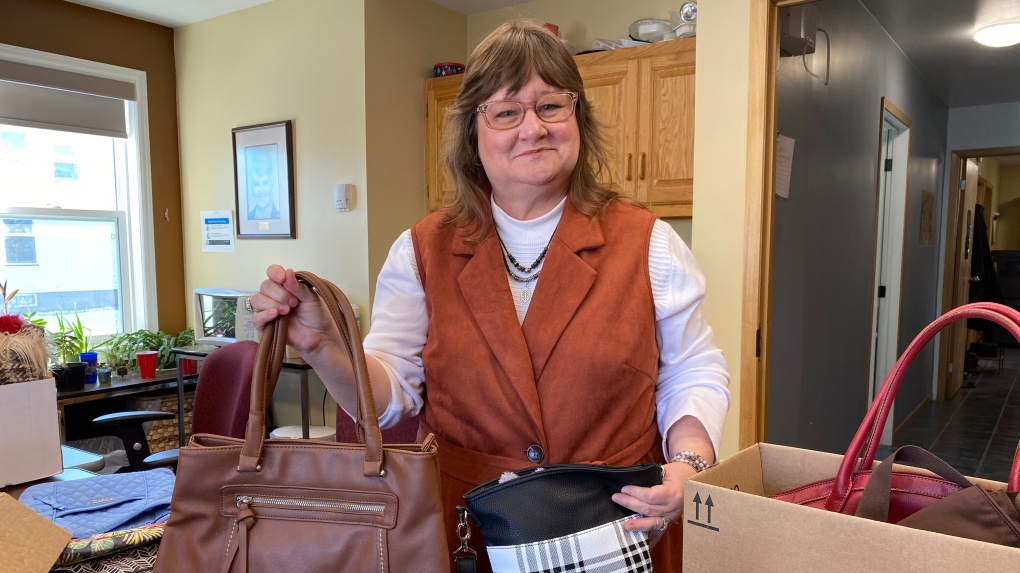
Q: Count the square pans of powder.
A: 0